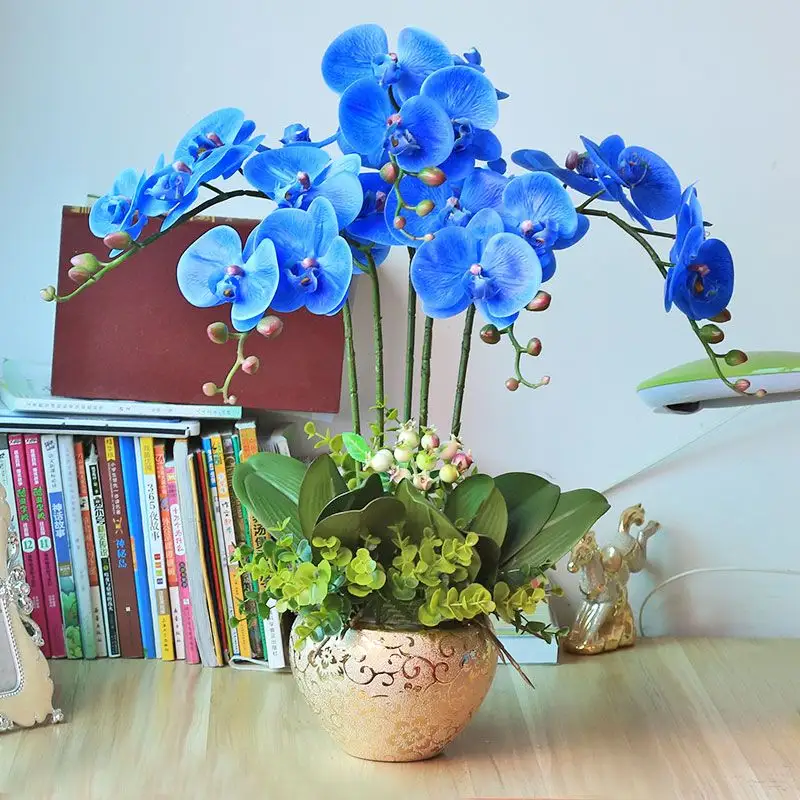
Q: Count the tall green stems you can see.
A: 5